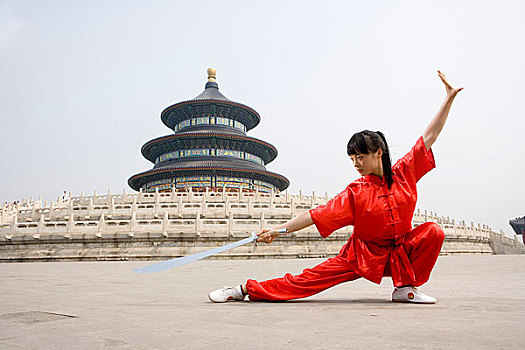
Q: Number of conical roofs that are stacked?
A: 3